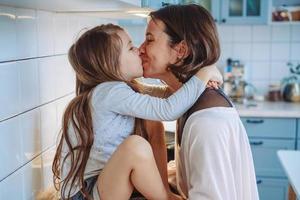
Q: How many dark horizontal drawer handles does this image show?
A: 3